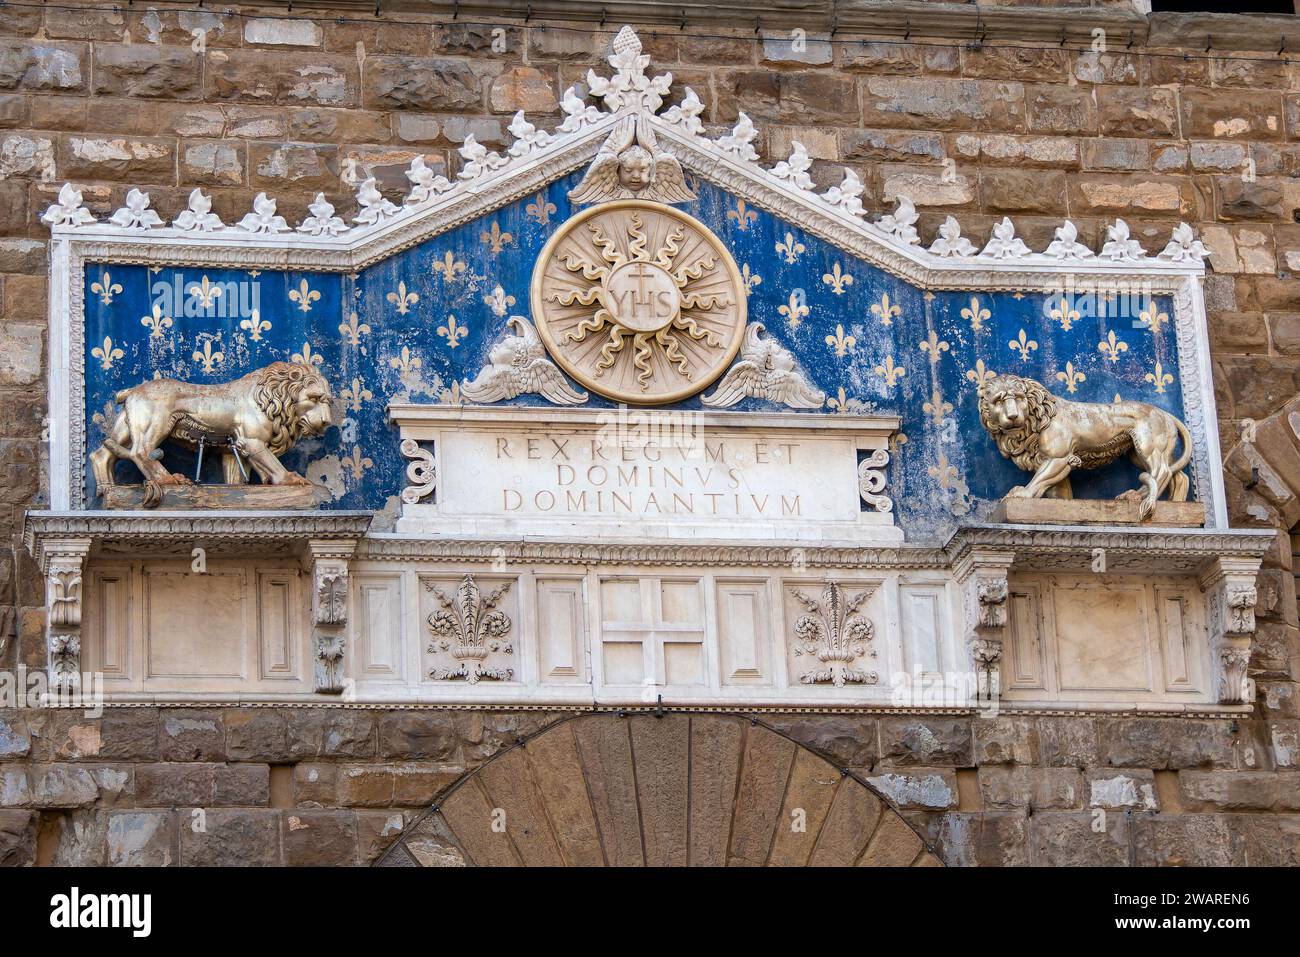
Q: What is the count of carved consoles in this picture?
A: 4